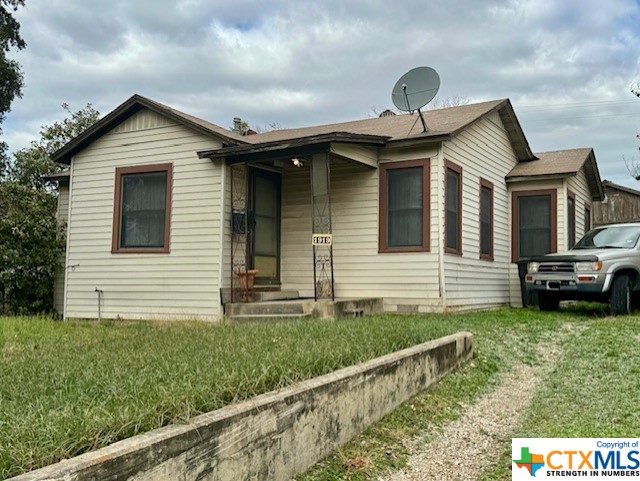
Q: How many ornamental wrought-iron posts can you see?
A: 2